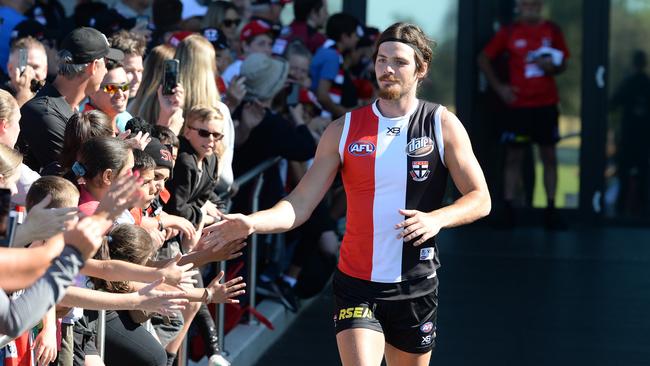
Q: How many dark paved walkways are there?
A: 1